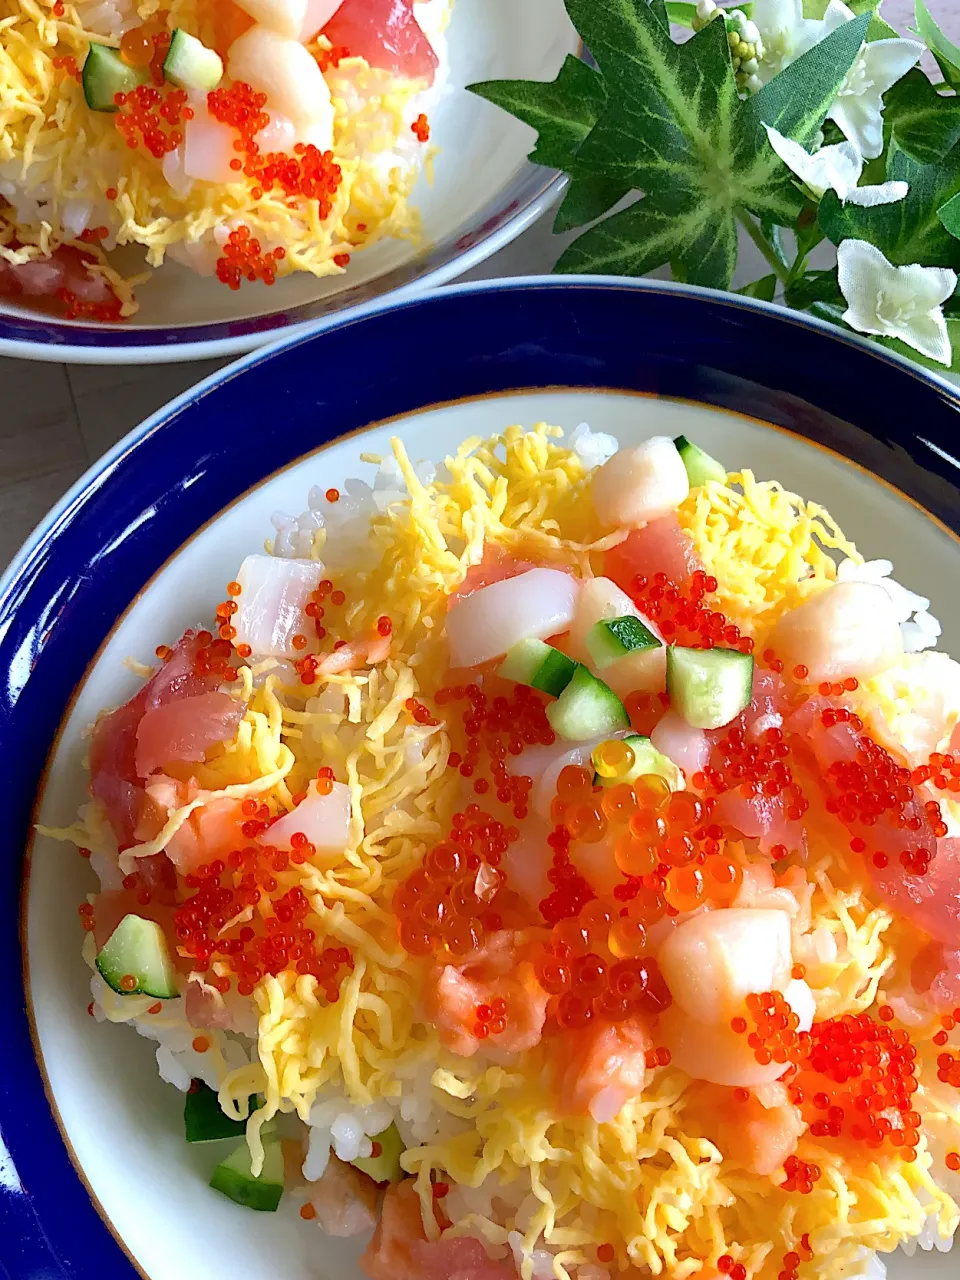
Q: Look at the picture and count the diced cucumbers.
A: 12